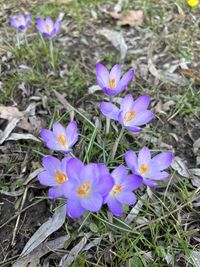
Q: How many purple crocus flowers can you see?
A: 9